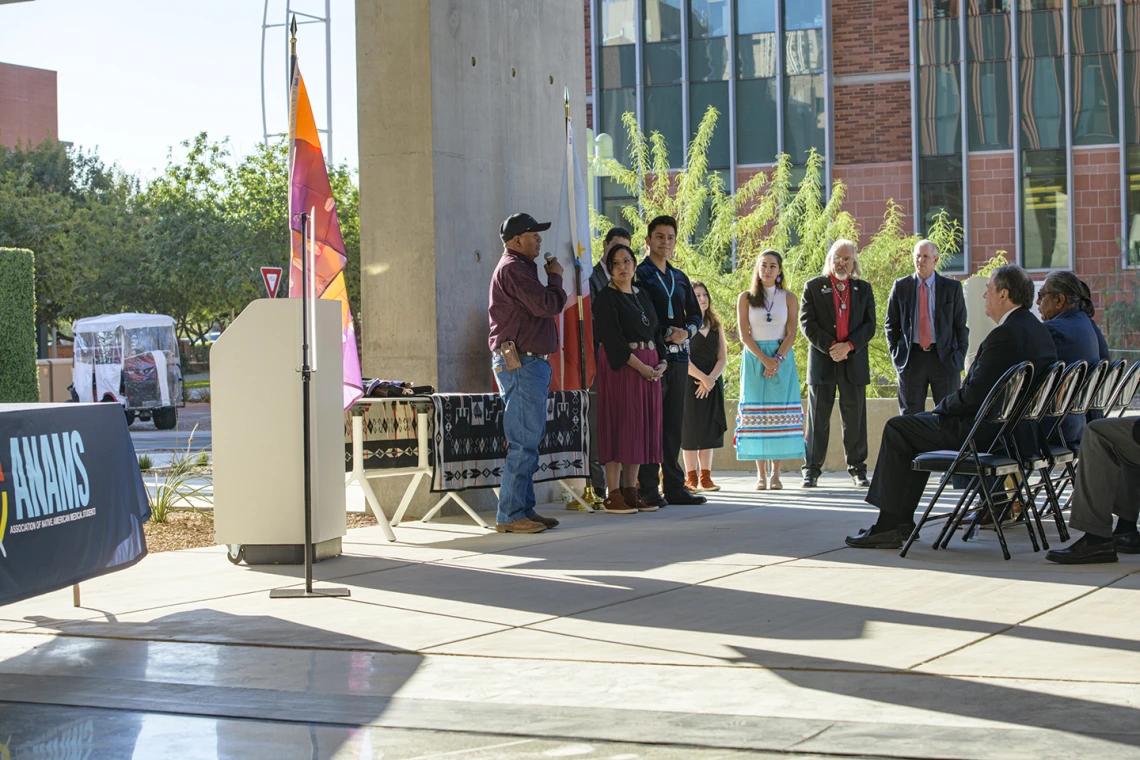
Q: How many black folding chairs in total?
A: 6